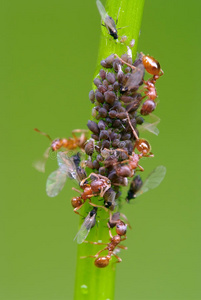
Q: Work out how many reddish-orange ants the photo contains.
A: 5